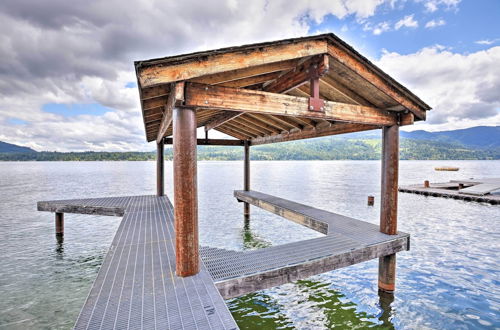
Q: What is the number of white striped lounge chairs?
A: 0